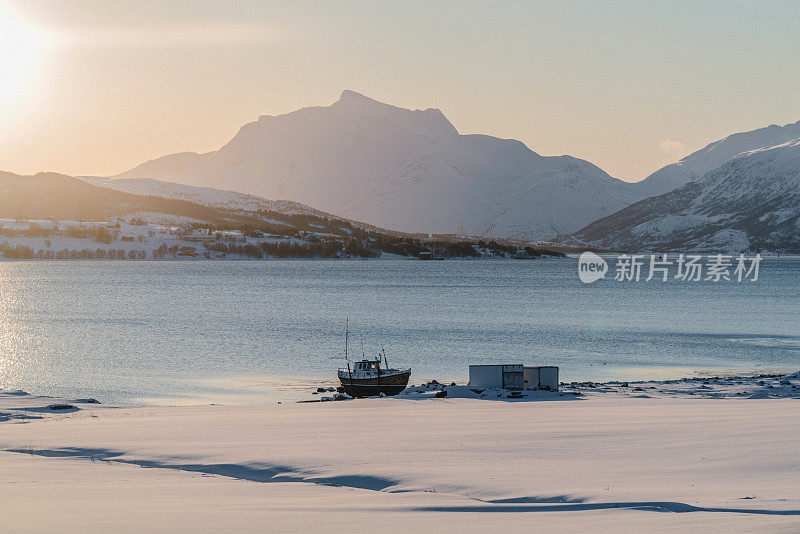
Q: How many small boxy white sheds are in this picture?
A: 2